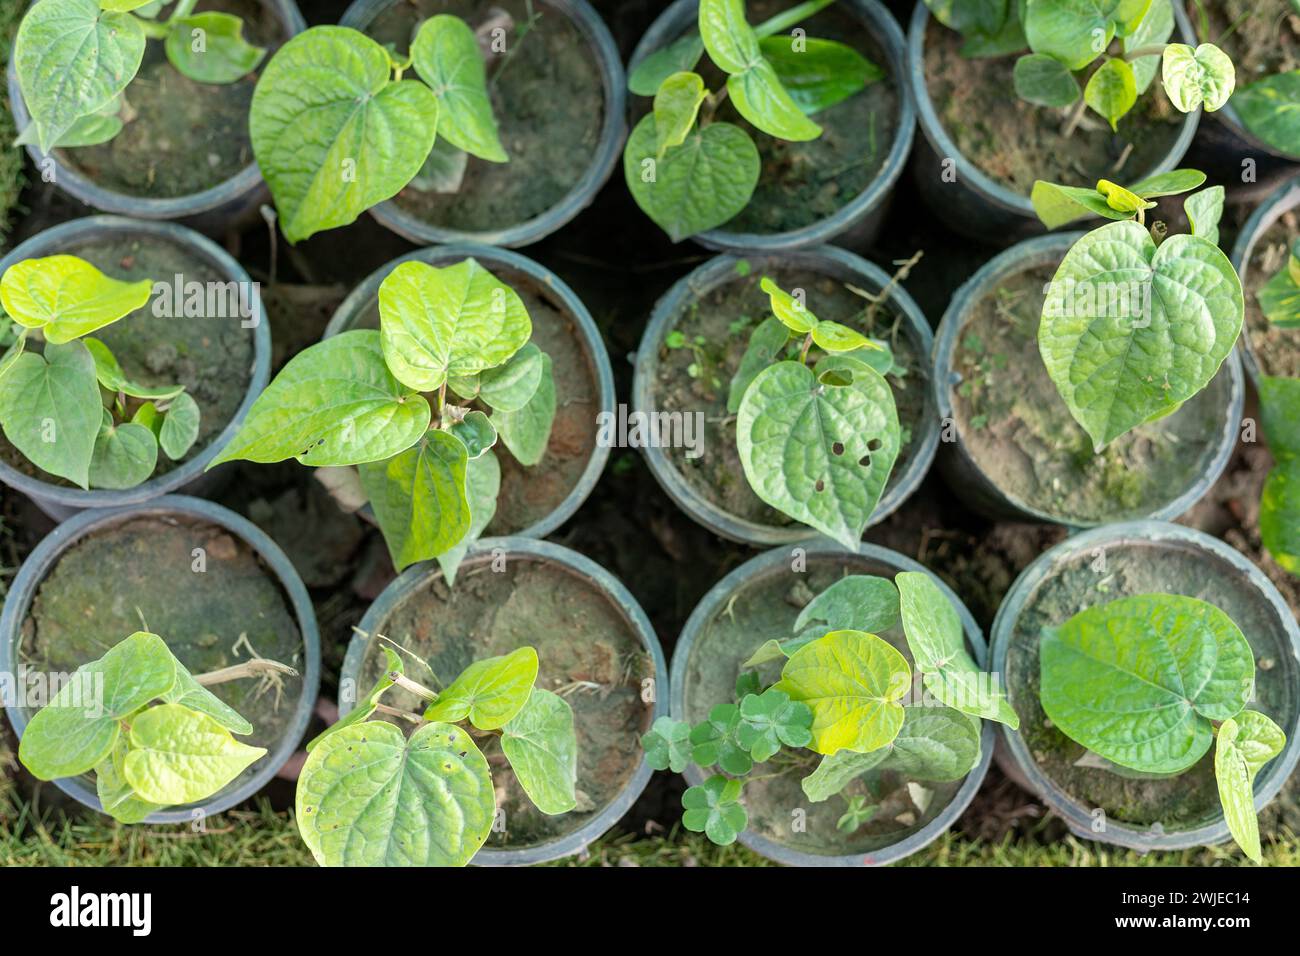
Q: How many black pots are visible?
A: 14